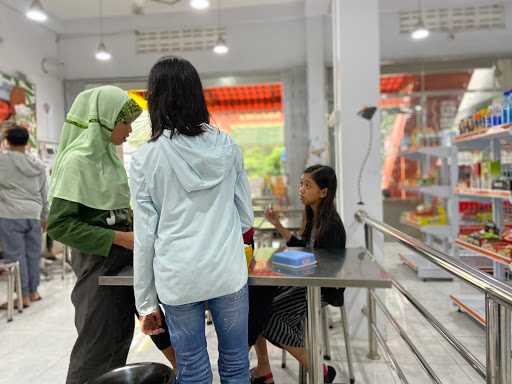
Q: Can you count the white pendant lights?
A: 5